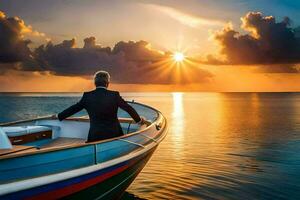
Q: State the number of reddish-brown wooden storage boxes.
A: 1